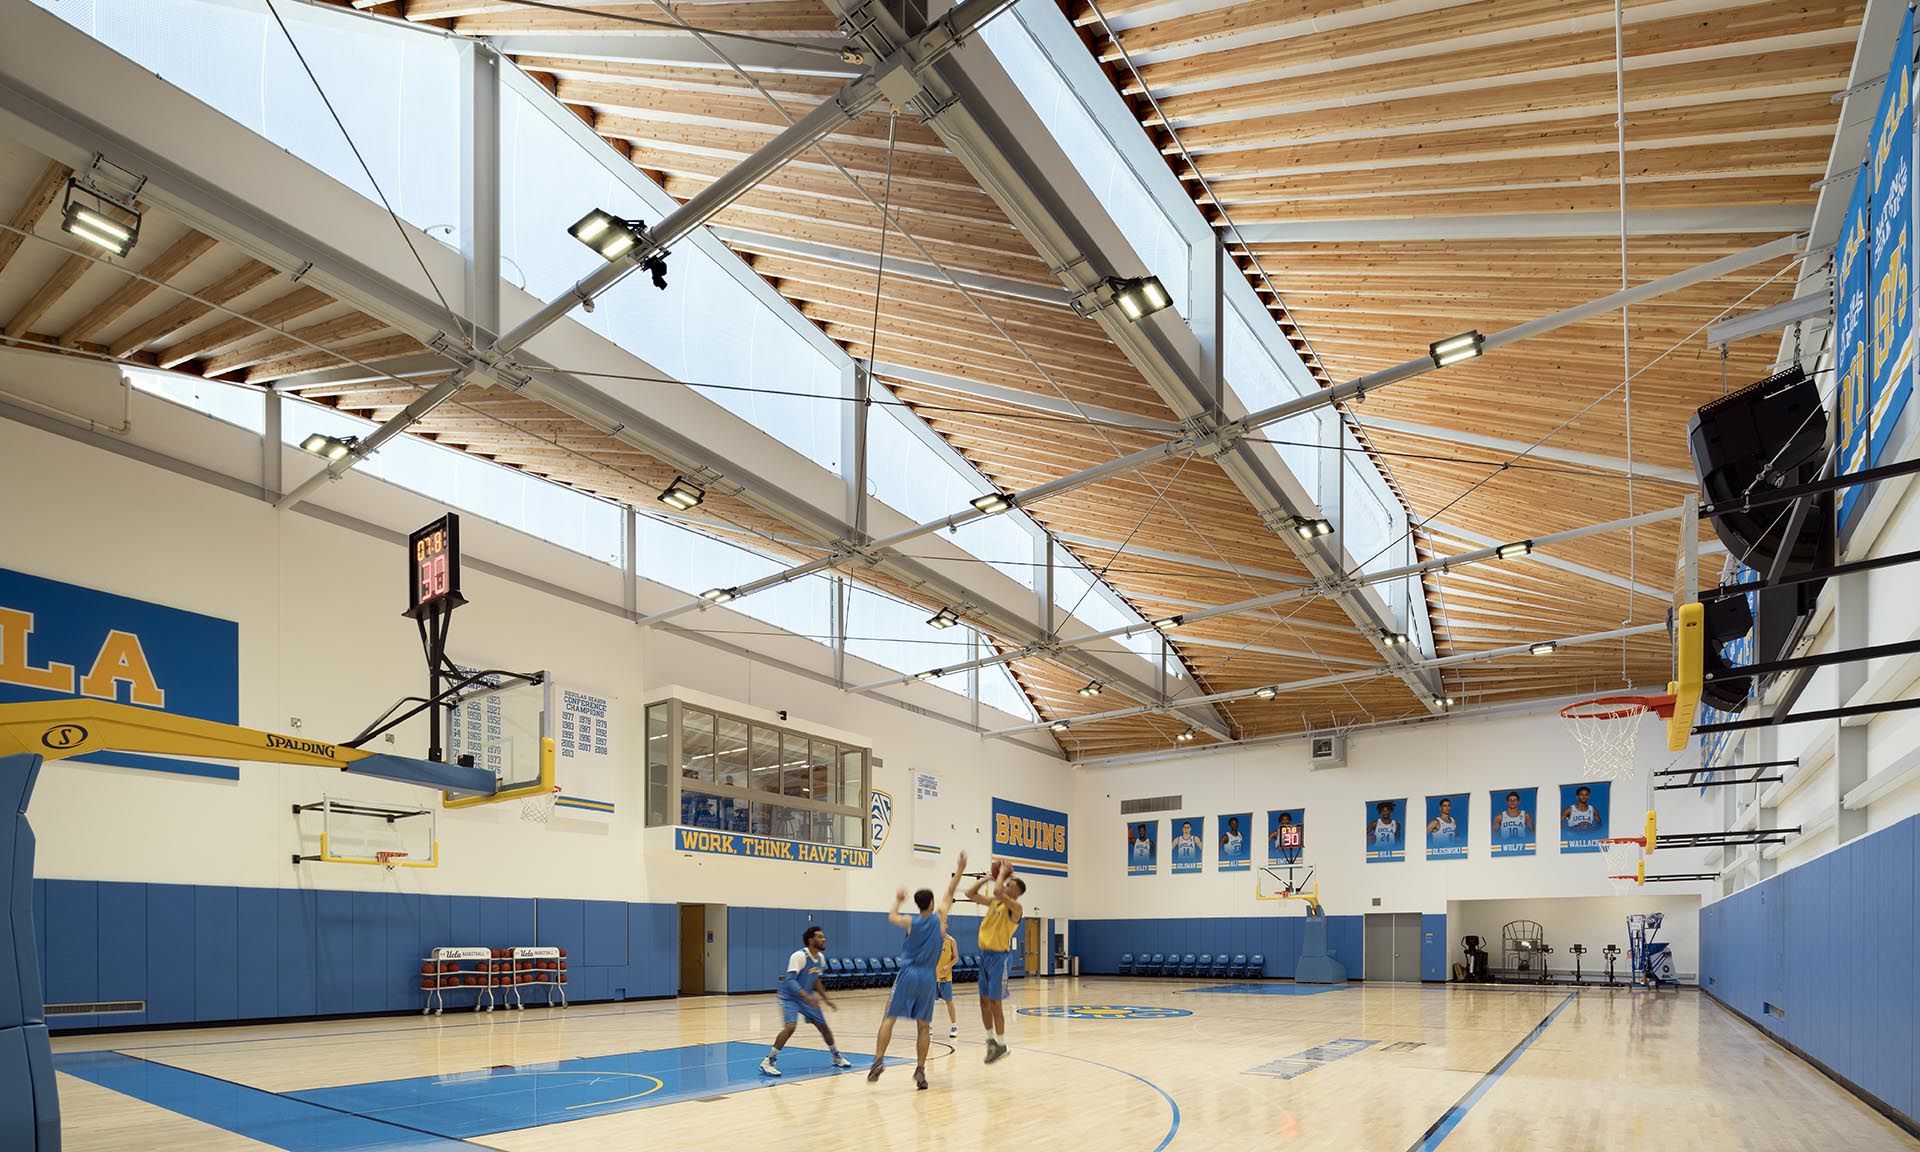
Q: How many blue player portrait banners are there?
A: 8